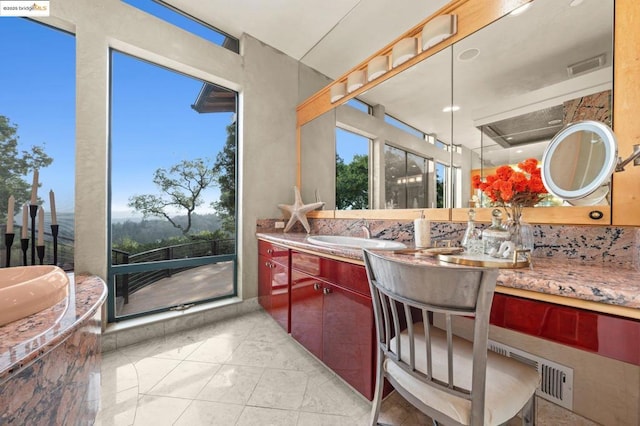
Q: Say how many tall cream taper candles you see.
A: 5